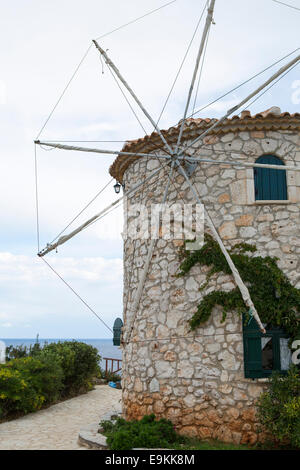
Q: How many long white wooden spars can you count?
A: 8